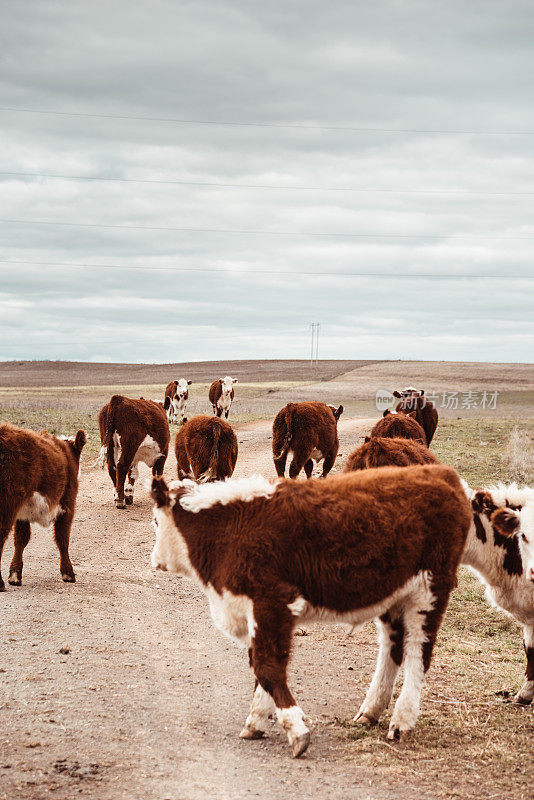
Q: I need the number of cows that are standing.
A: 11